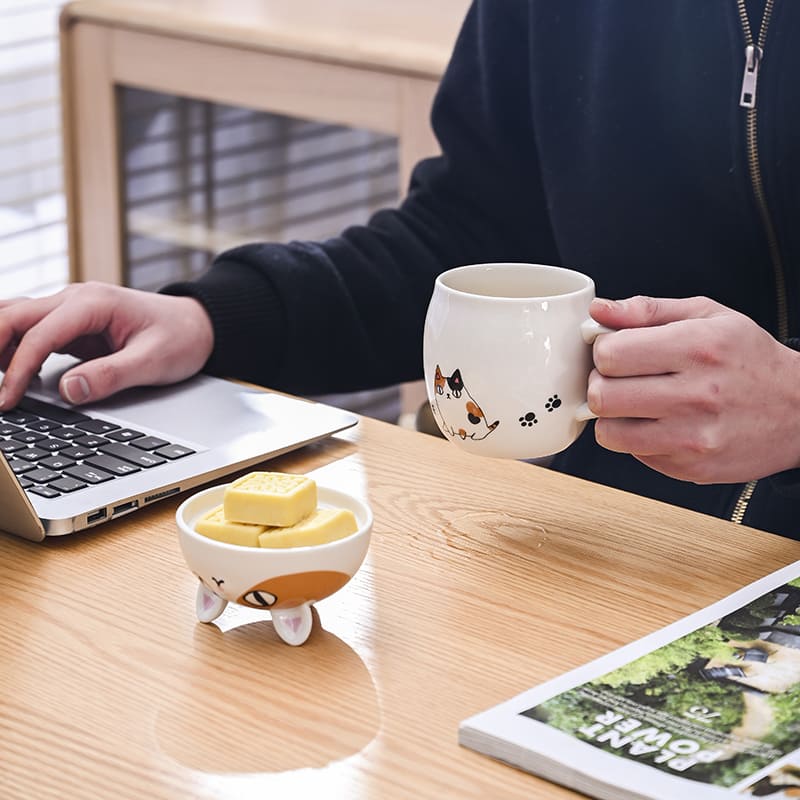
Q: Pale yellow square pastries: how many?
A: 3